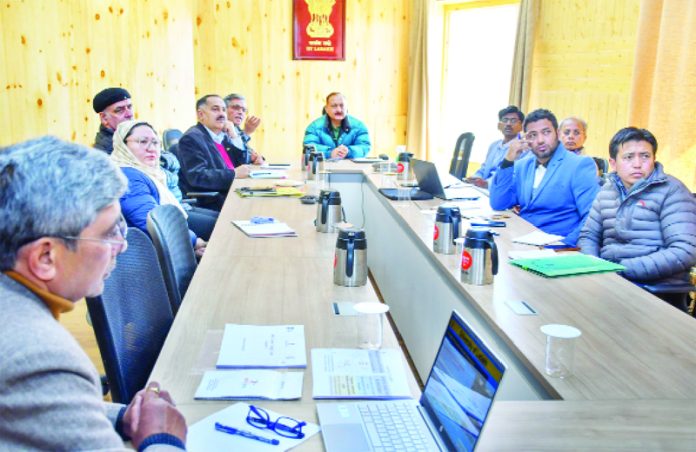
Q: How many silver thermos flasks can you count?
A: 7